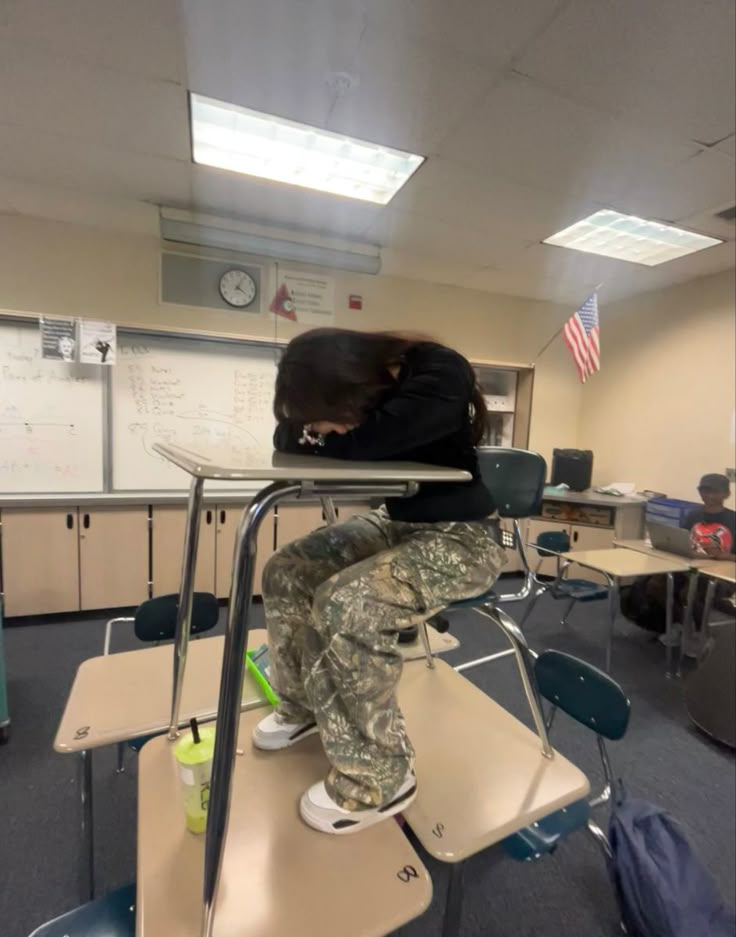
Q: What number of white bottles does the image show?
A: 0